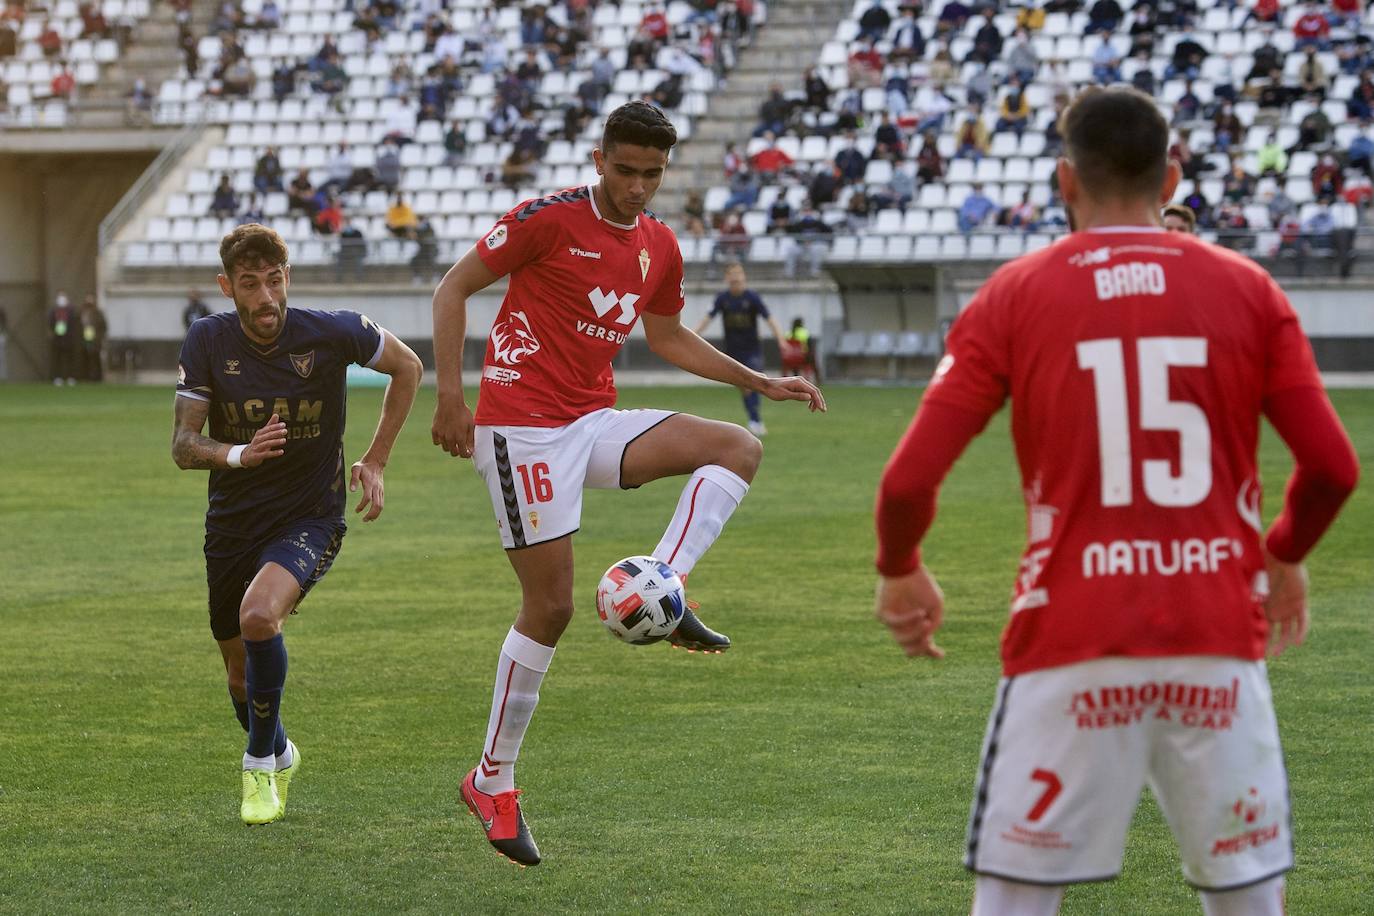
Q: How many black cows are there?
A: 0